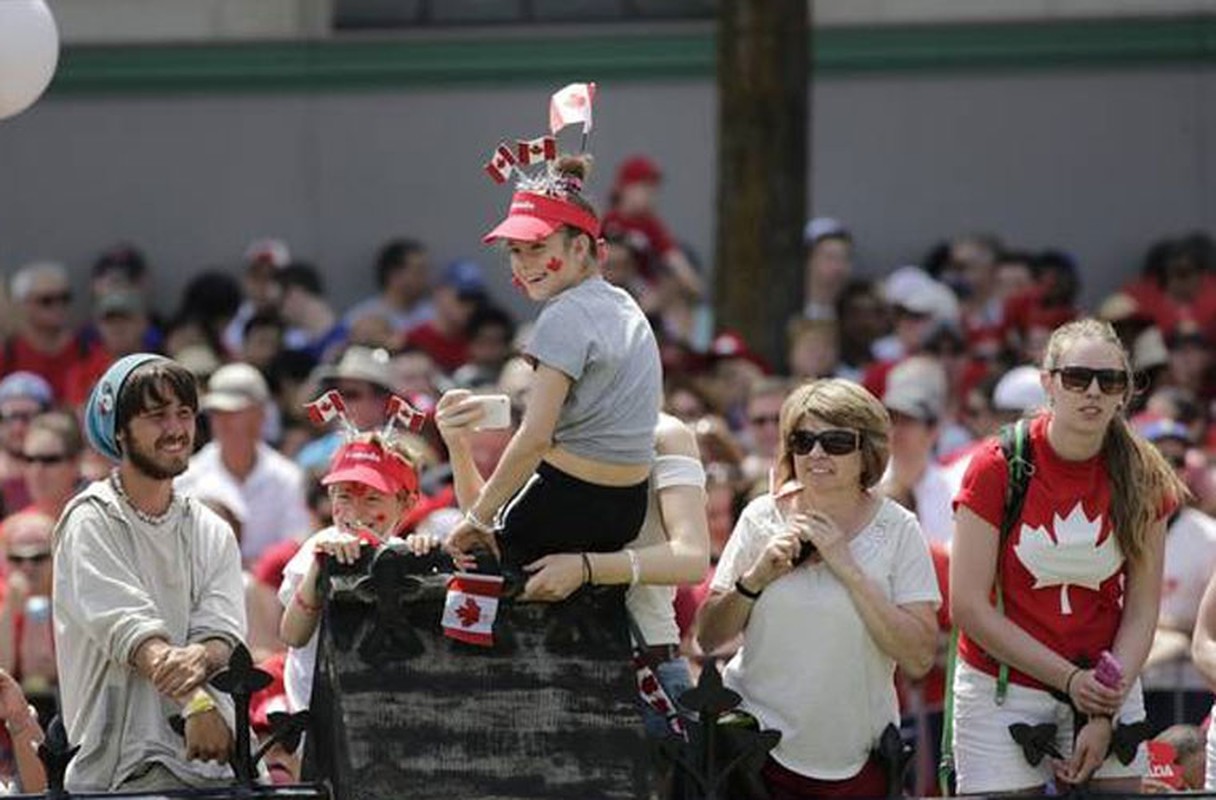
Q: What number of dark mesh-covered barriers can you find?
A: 1